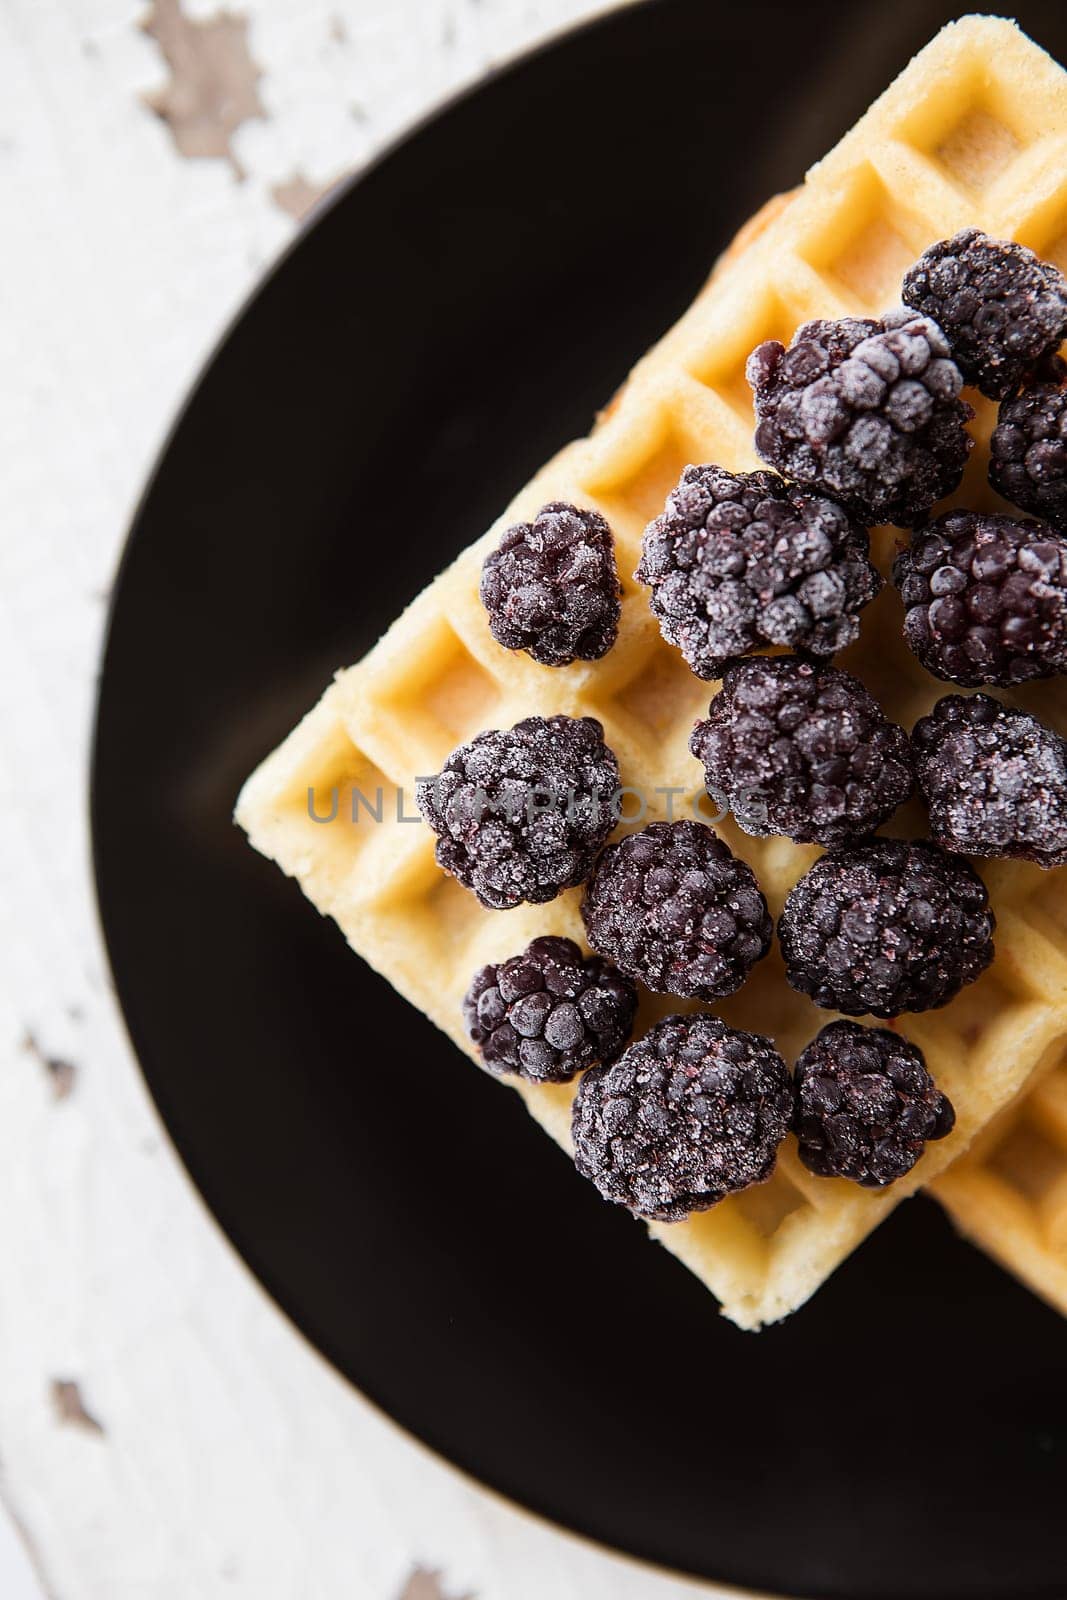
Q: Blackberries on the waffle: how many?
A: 14